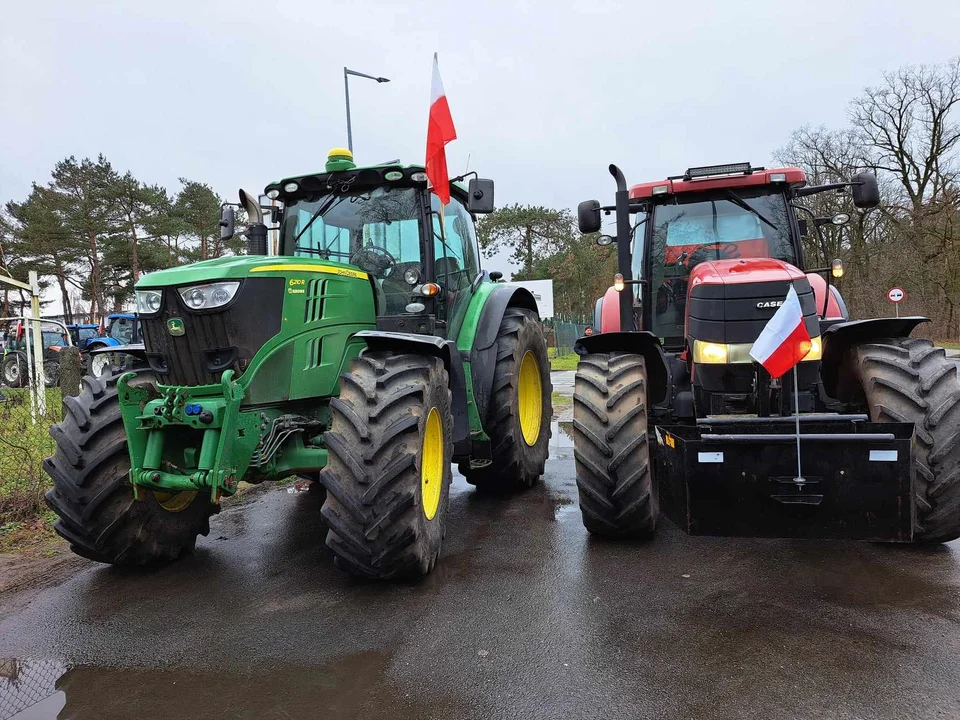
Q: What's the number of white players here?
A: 0